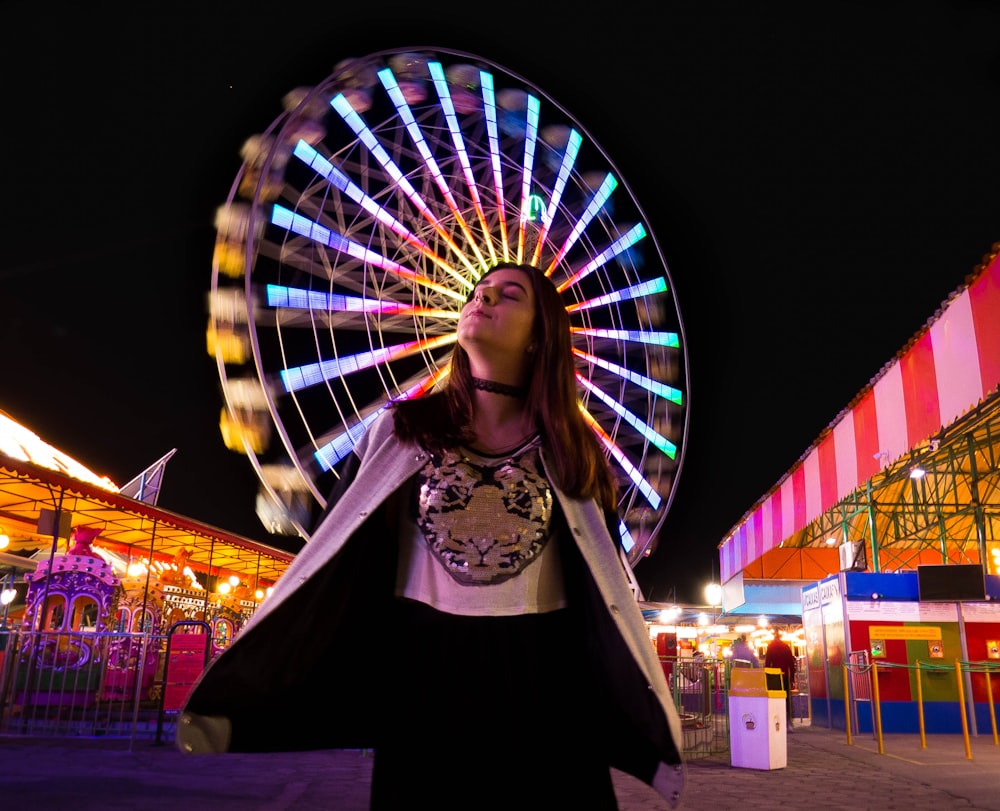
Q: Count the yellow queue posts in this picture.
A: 5